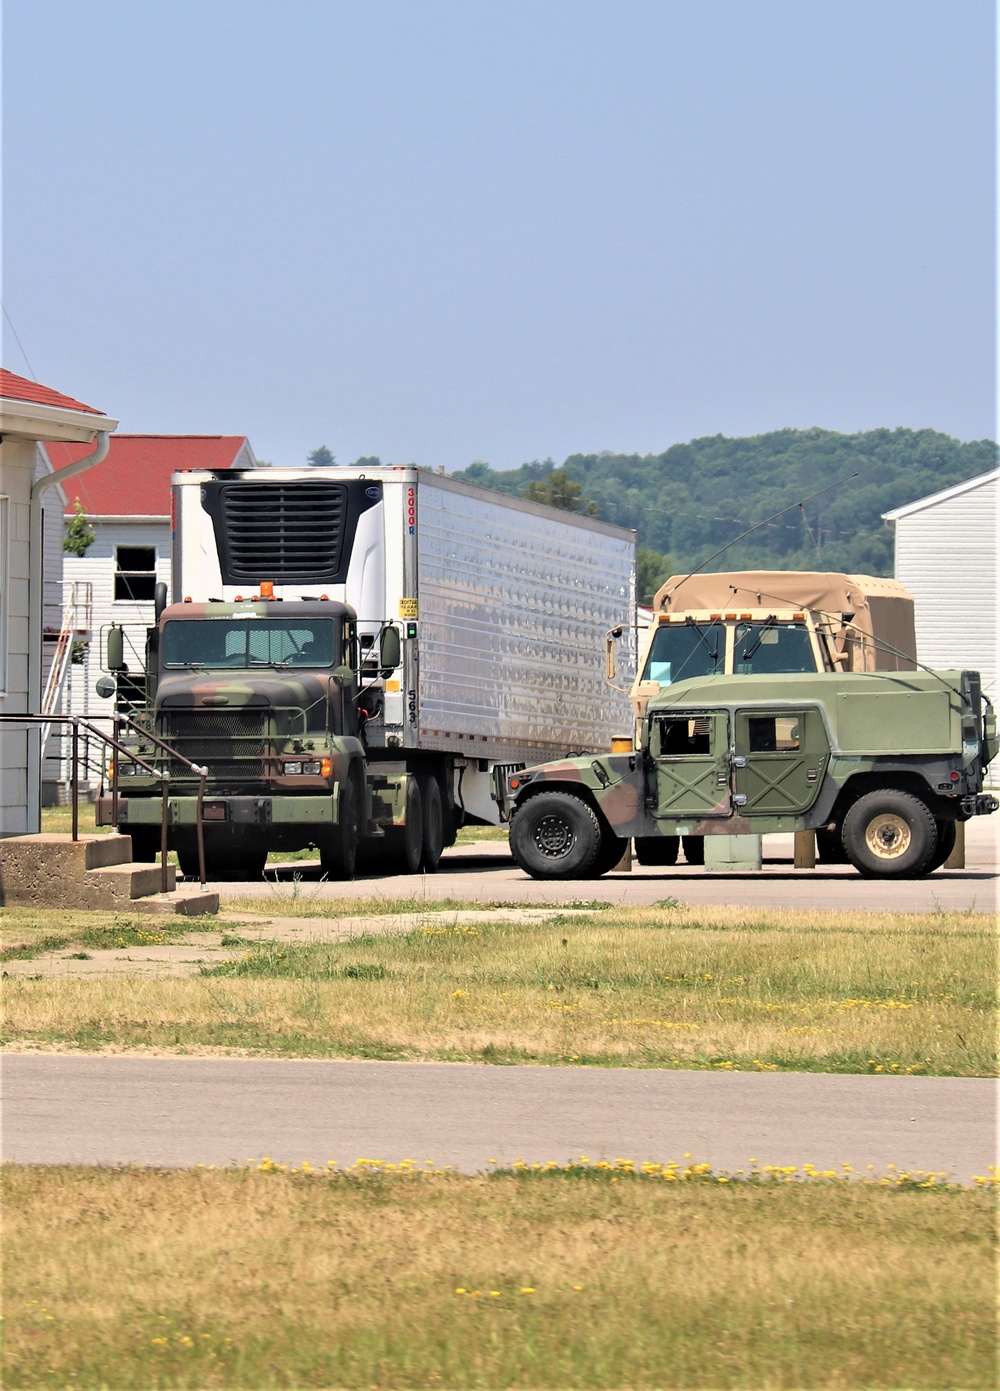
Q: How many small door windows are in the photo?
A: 2